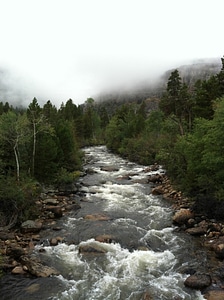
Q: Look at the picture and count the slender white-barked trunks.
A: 2